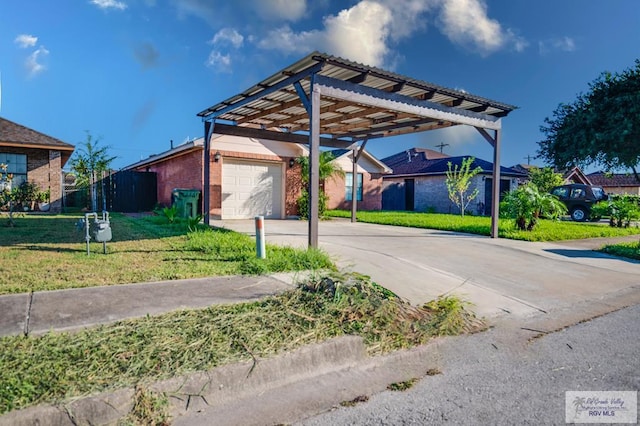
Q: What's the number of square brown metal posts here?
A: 4